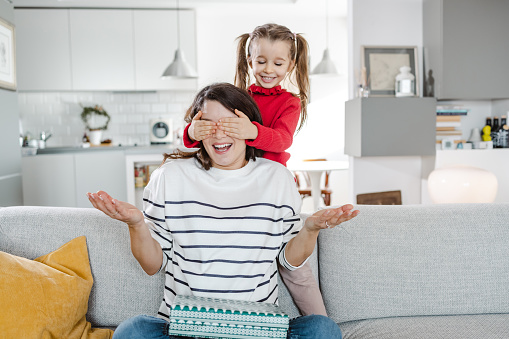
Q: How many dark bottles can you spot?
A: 3